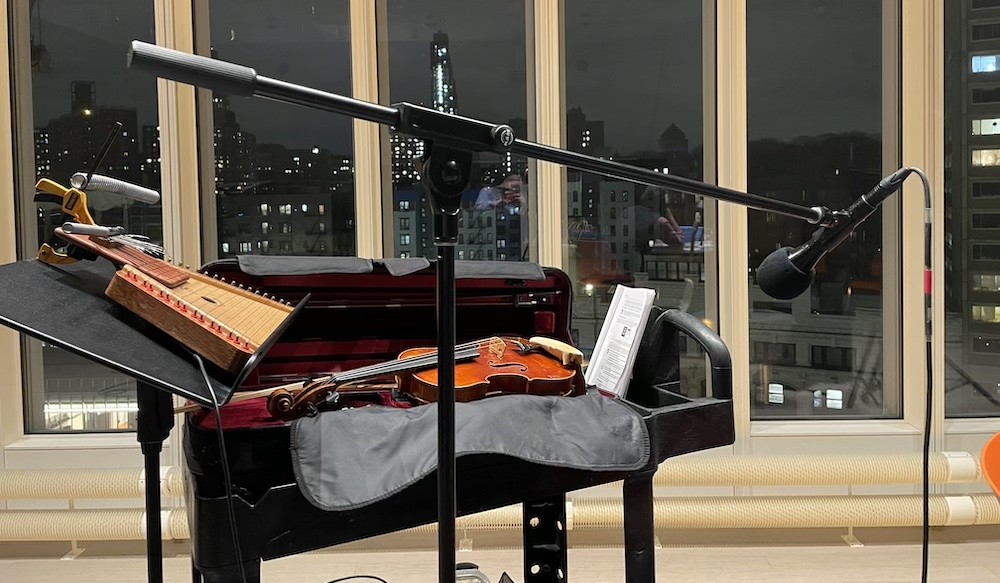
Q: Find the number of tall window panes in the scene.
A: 6